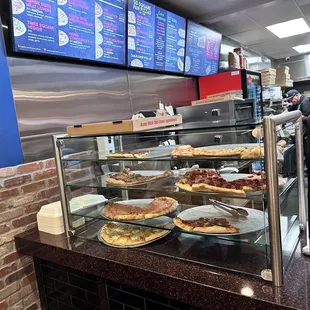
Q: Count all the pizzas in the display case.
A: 7